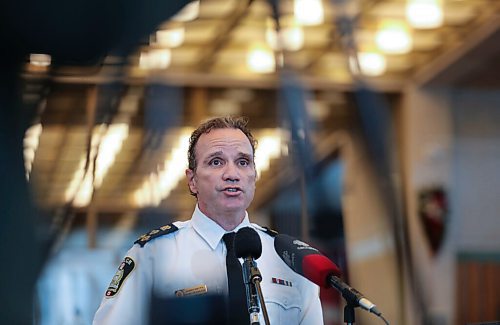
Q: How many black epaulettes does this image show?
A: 2